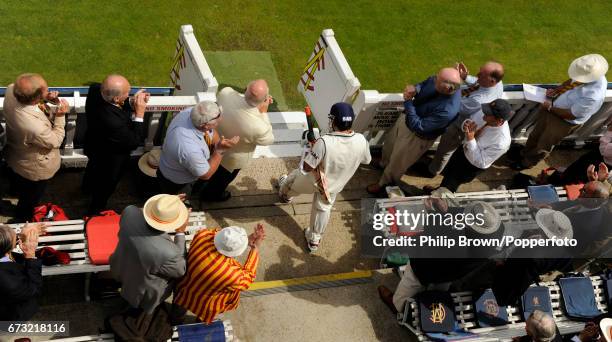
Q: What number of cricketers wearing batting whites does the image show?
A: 1